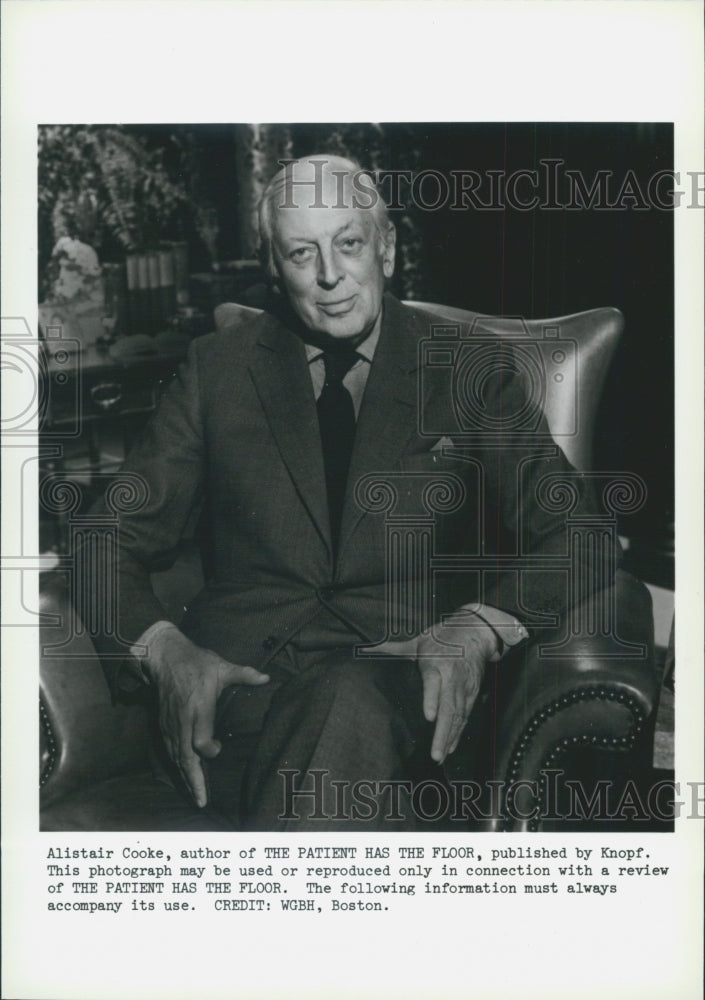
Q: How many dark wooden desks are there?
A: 1